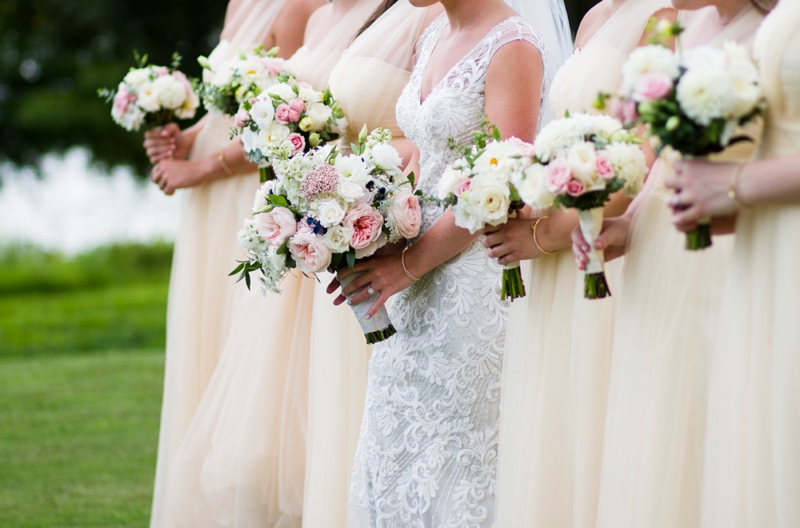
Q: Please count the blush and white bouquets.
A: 7